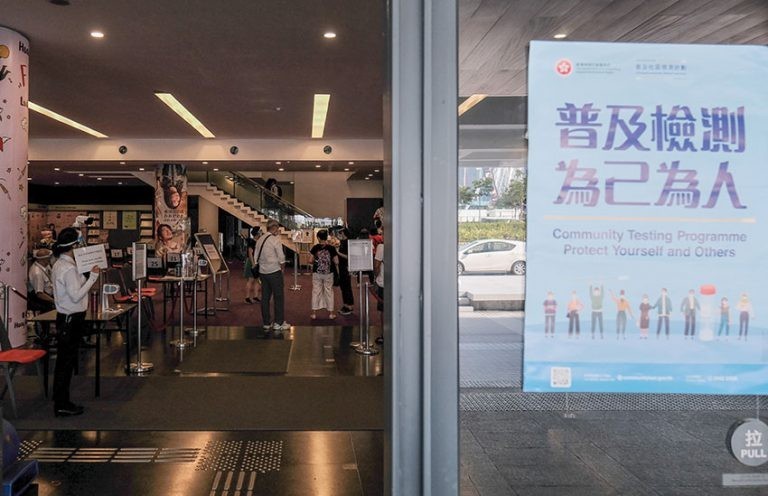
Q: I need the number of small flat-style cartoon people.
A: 9